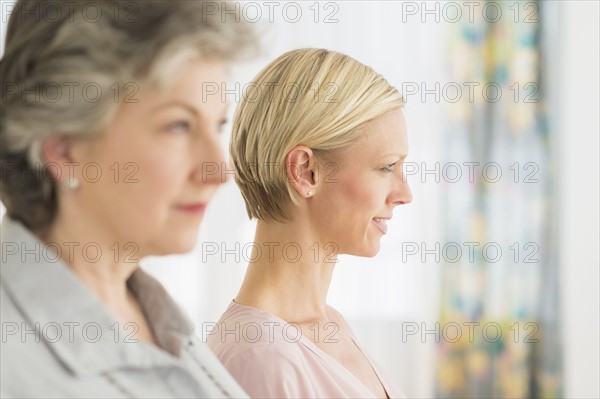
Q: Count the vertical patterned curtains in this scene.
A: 1